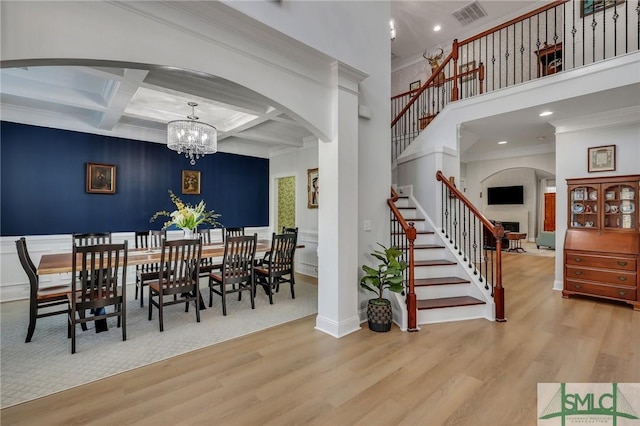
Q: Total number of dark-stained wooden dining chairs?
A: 10